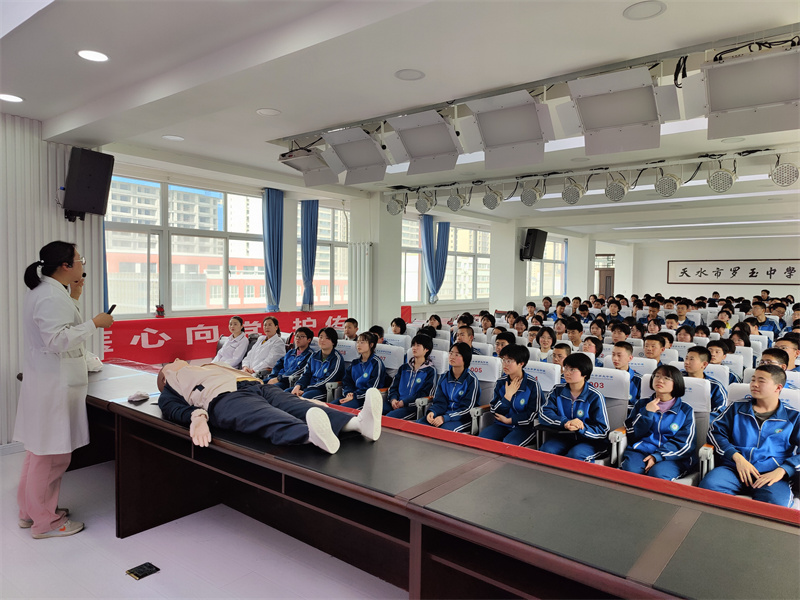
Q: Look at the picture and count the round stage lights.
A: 10